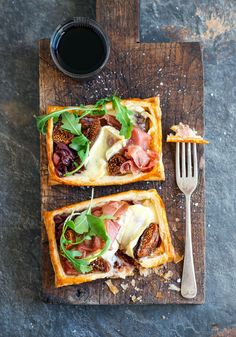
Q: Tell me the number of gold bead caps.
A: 0